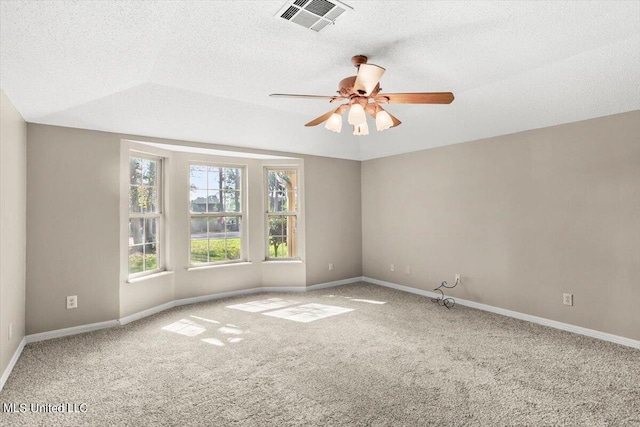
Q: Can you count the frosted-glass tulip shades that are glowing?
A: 4